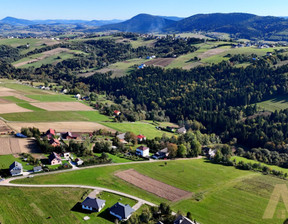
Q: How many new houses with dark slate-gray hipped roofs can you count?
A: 2